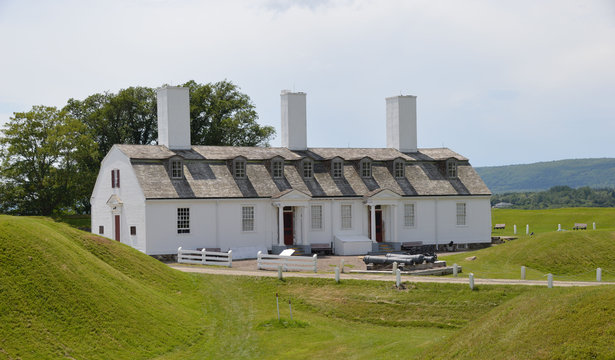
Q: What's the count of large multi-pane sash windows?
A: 6